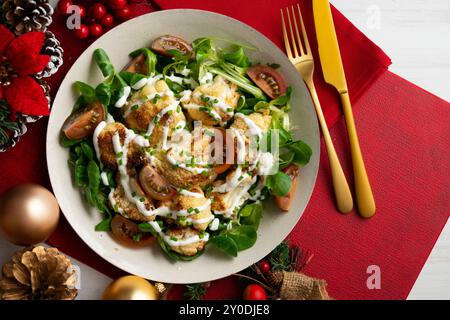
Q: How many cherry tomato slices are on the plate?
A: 8